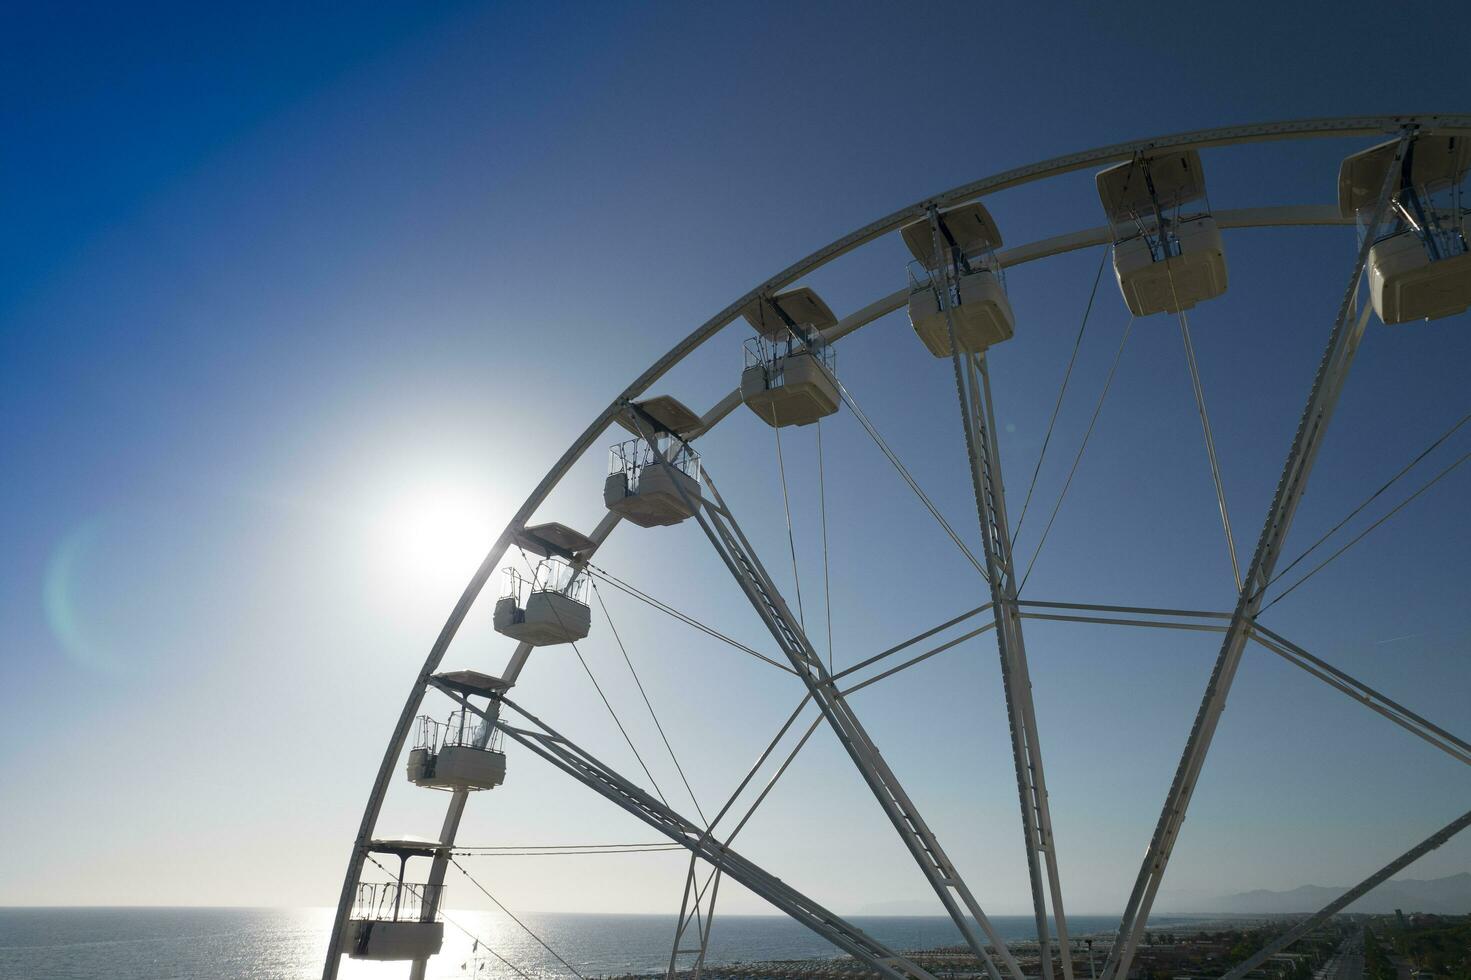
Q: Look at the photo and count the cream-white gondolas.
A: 8